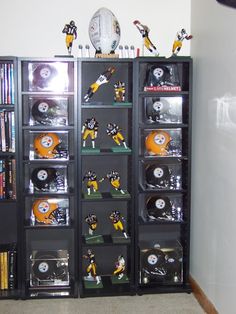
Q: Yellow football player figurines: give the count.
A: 13